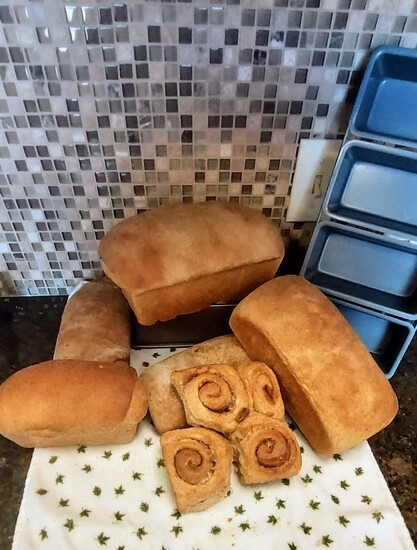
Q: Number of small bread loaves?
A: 3